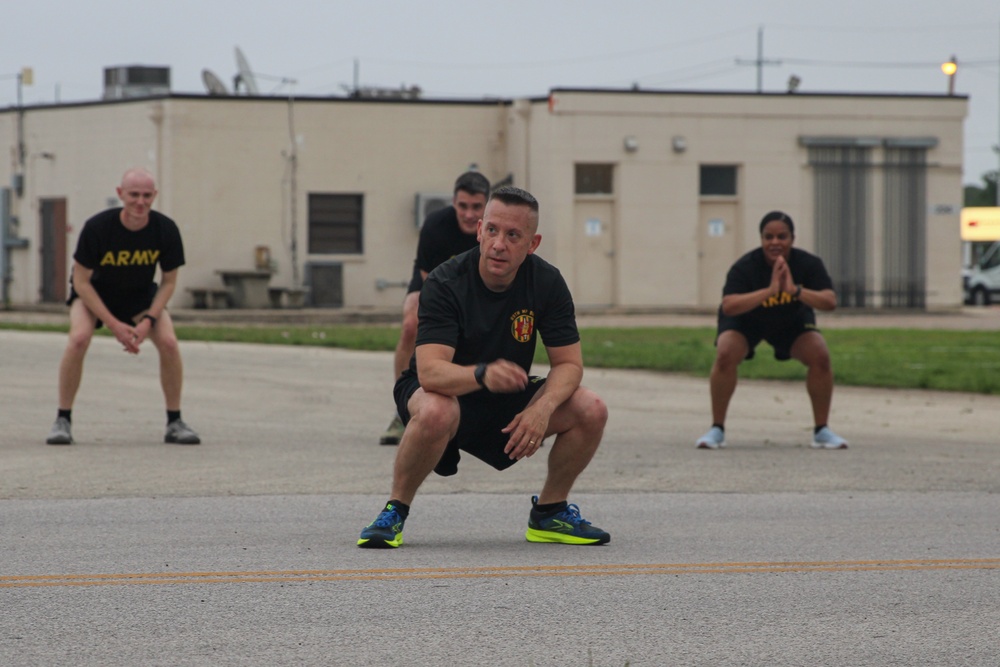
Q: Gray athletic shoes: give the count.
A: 2